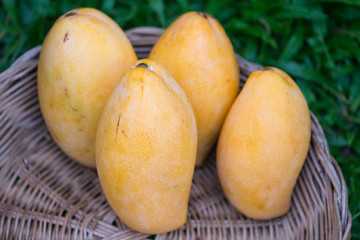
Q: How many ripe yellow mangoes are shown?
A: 4